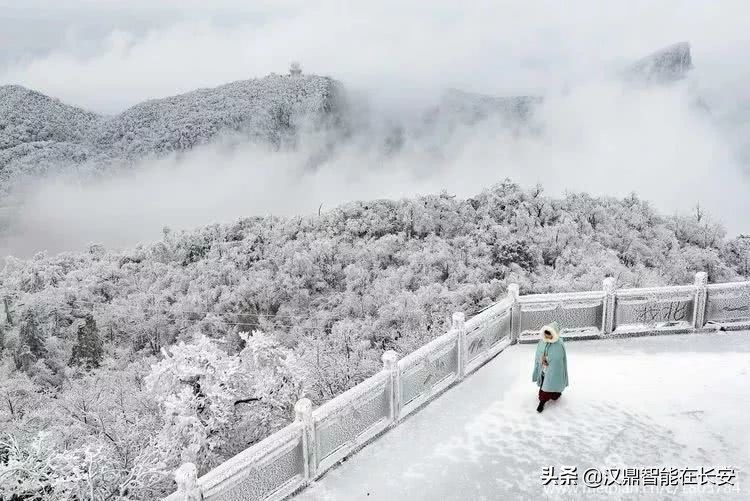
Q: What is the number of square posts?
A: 7